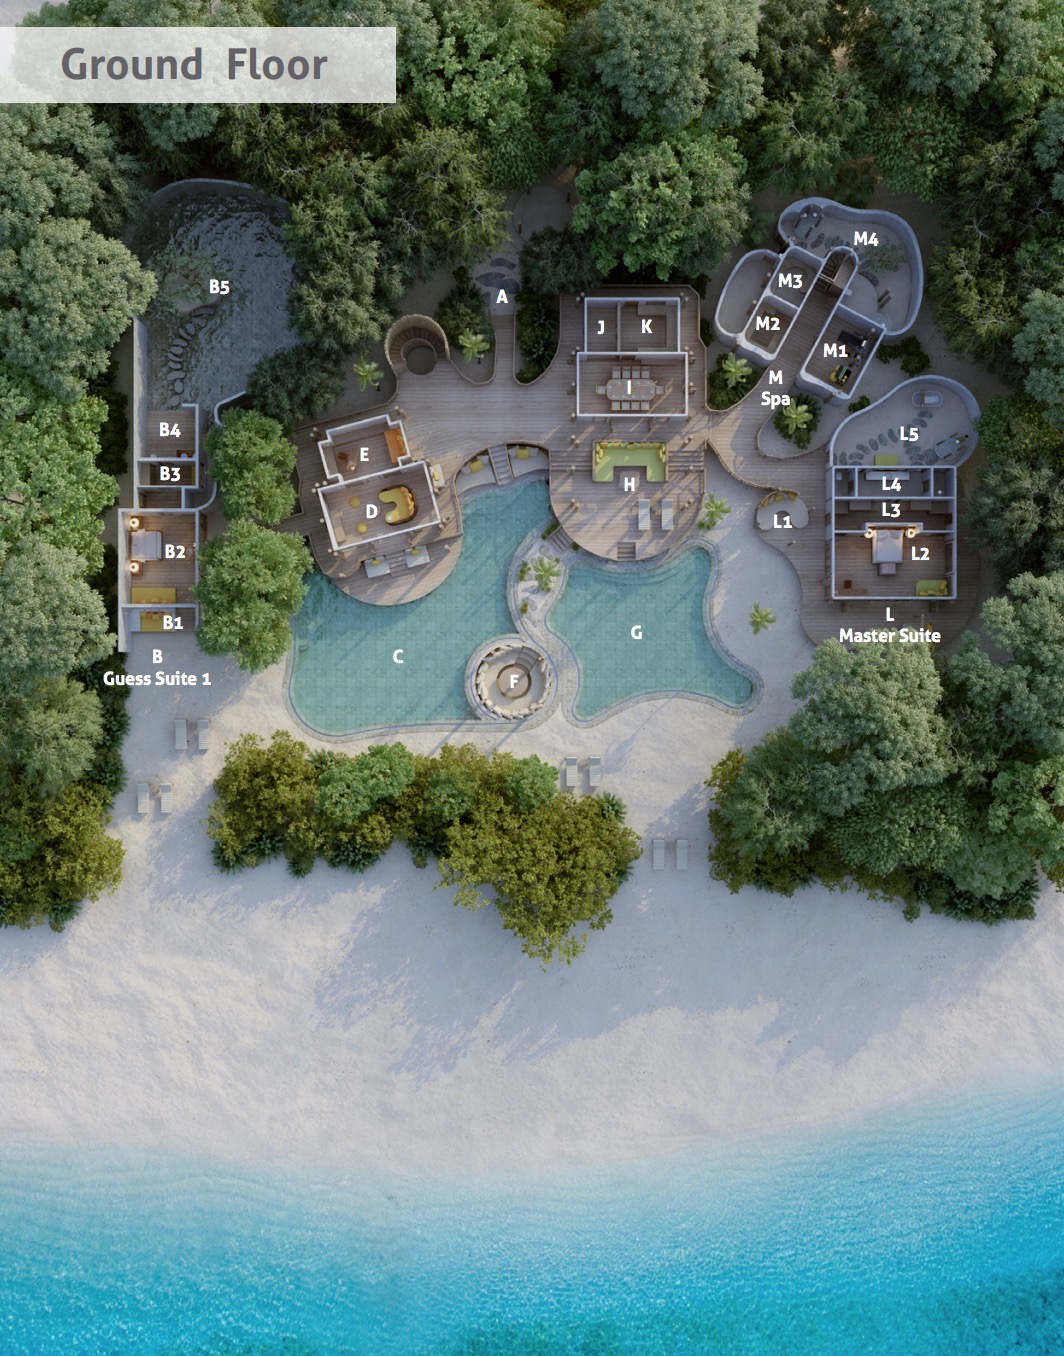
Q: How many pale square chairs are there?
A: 10